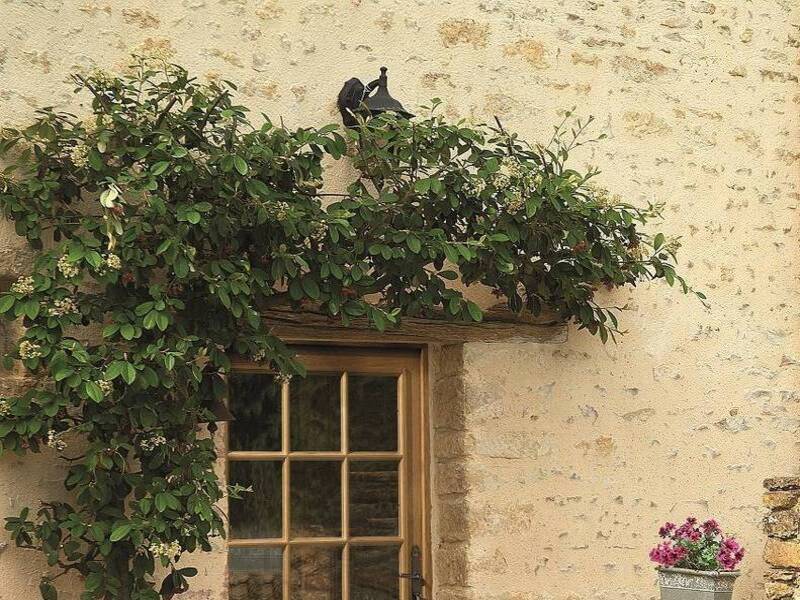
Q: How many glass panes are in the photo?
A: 9